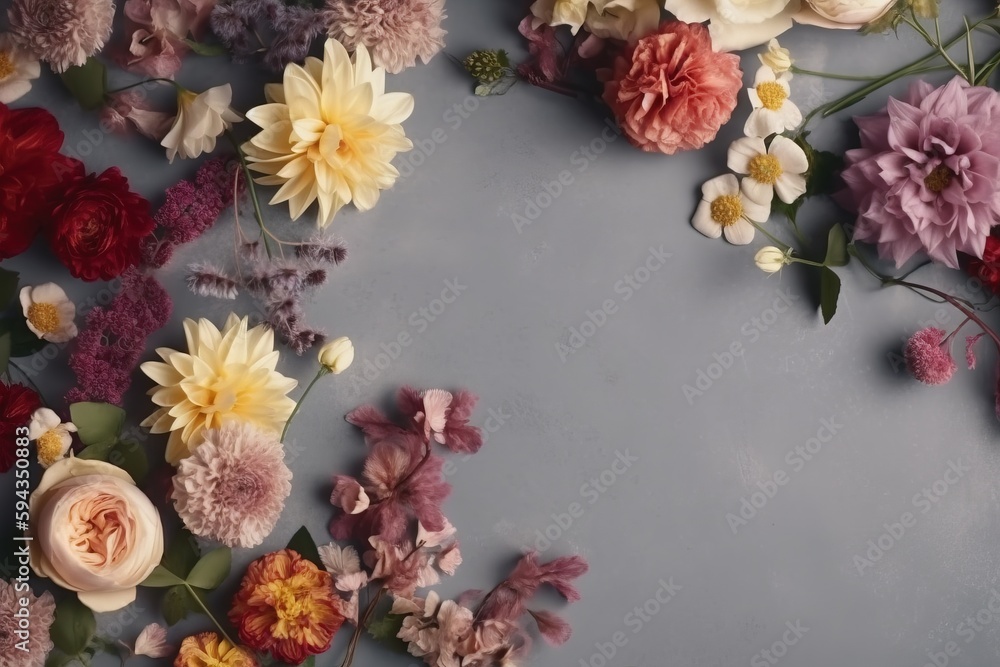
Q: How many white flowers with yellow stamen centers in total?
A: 6